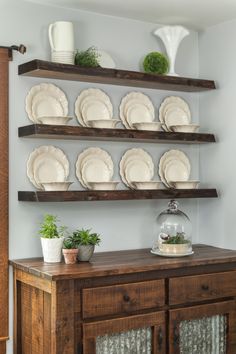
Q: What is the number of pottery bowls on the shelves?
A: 8